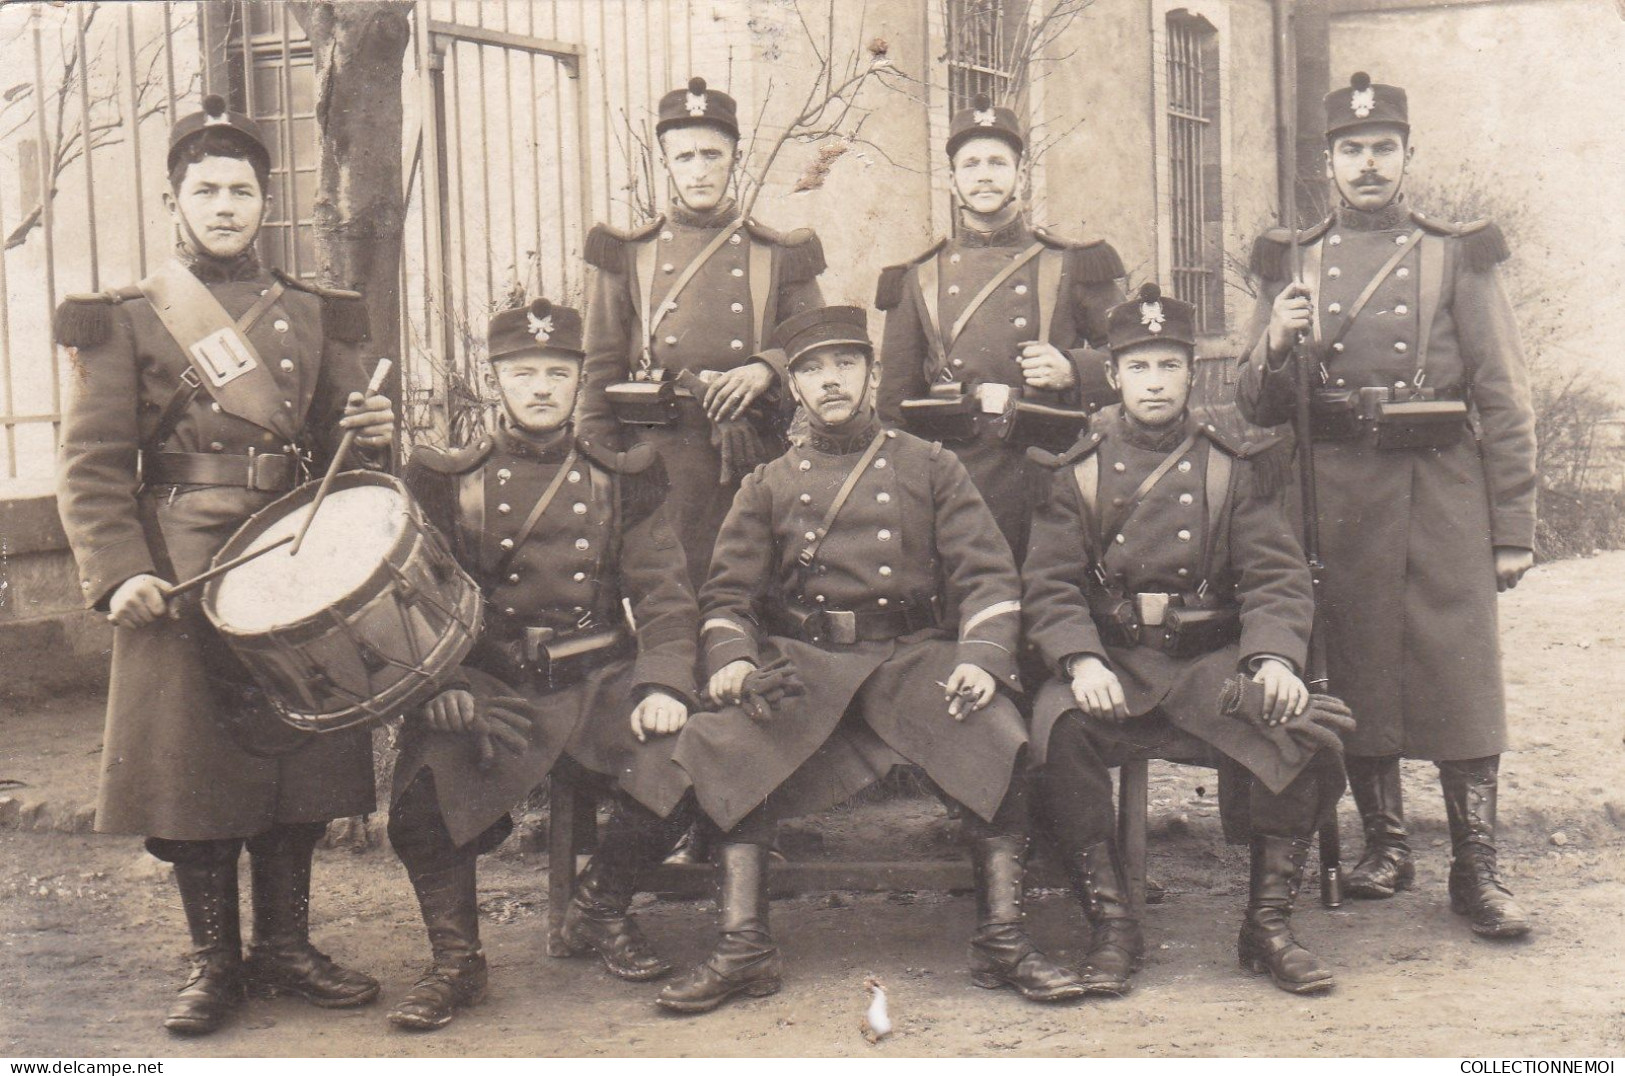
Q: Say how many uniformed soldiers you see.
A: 7